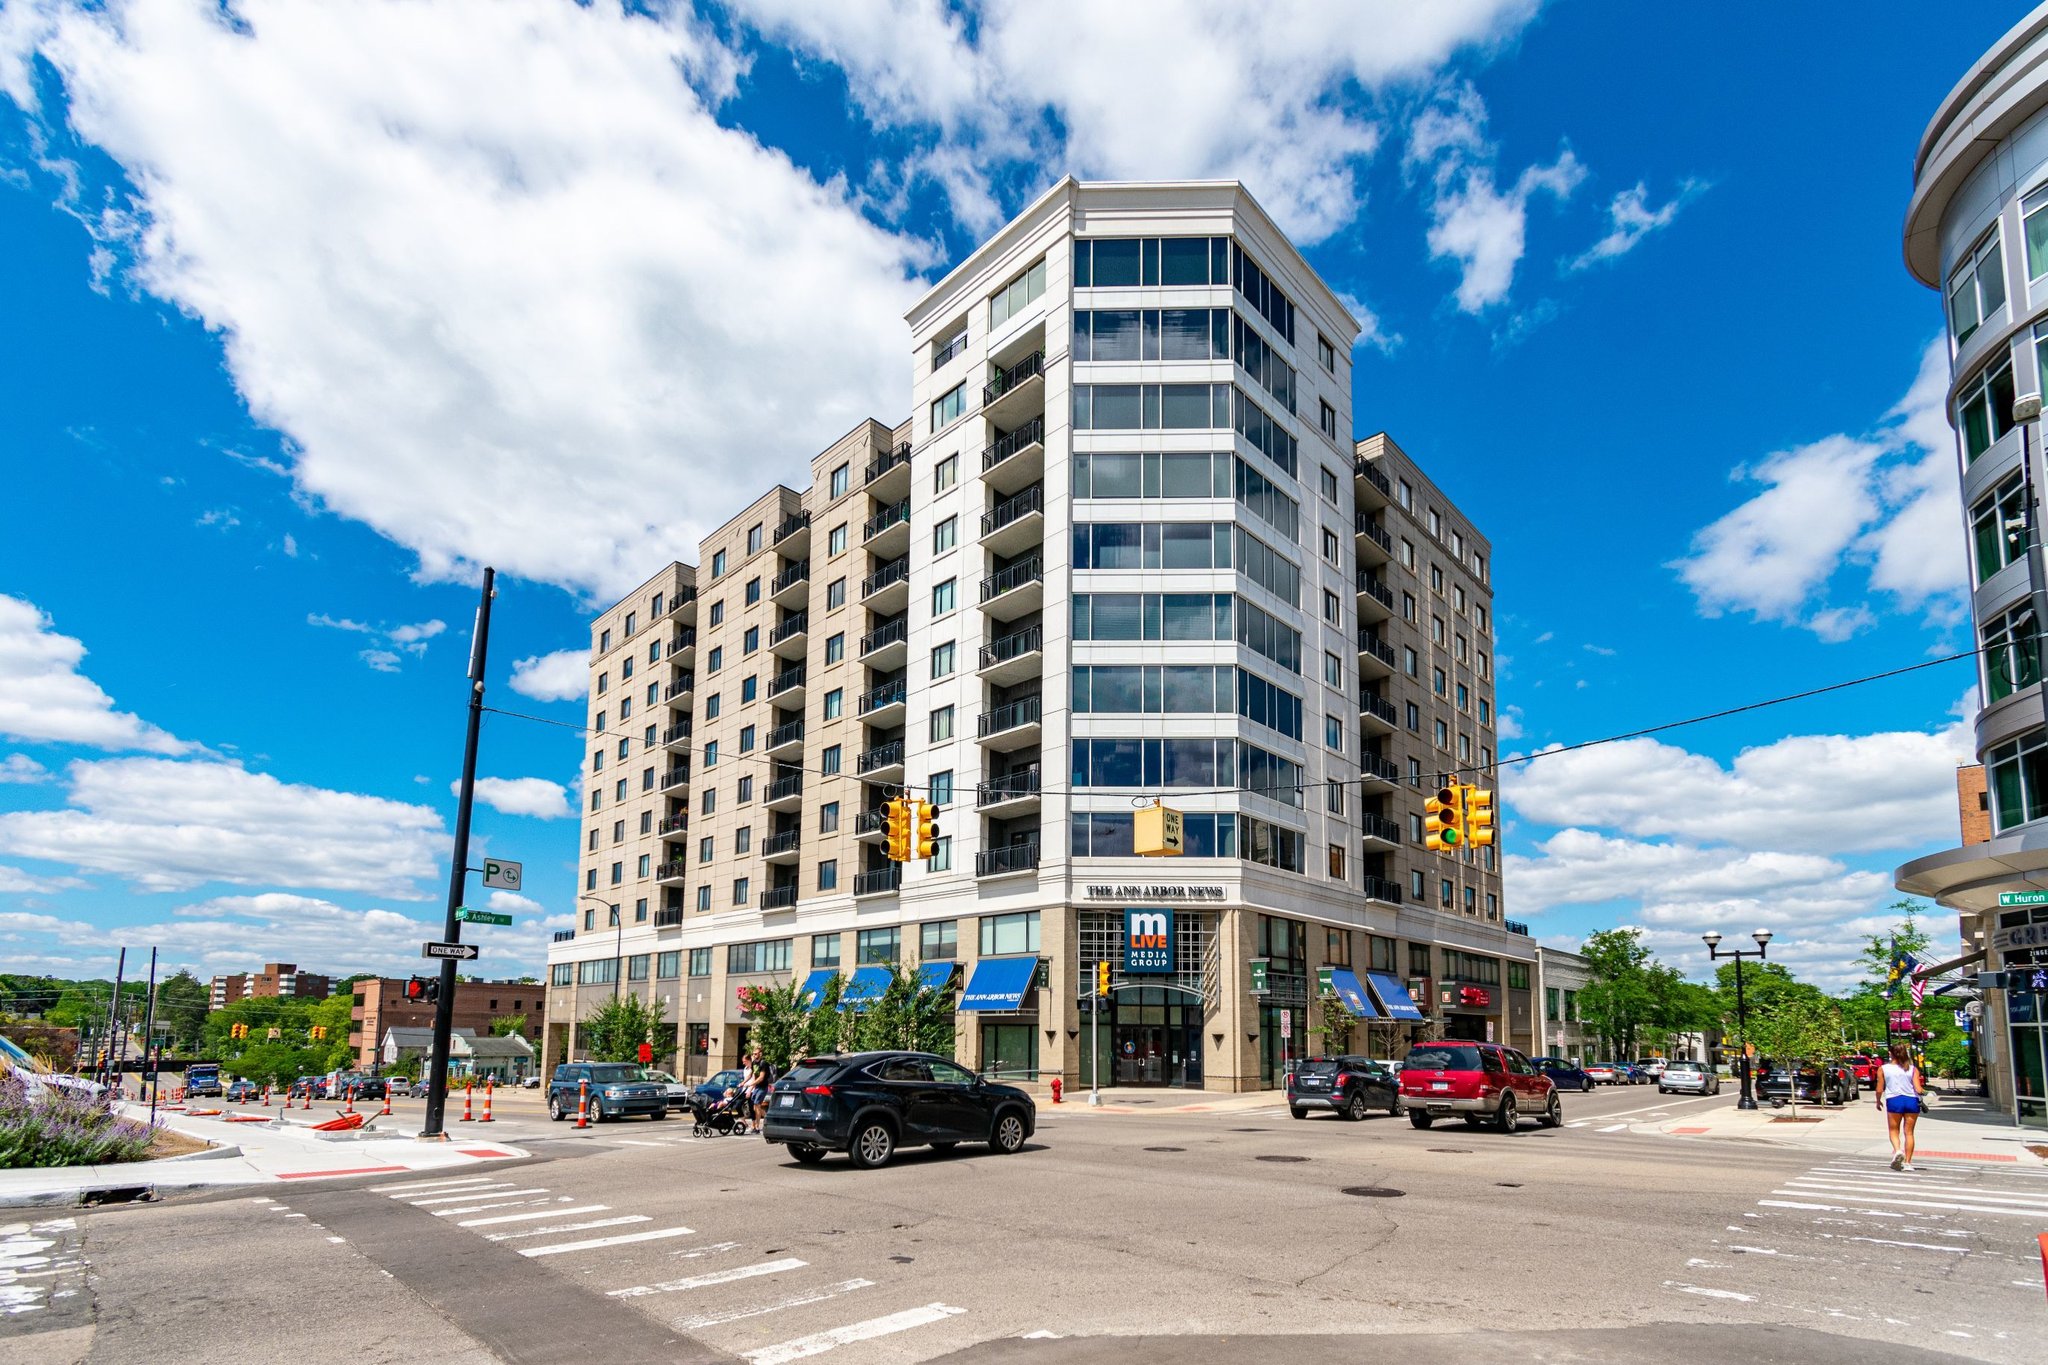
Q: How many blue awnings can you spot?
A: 6